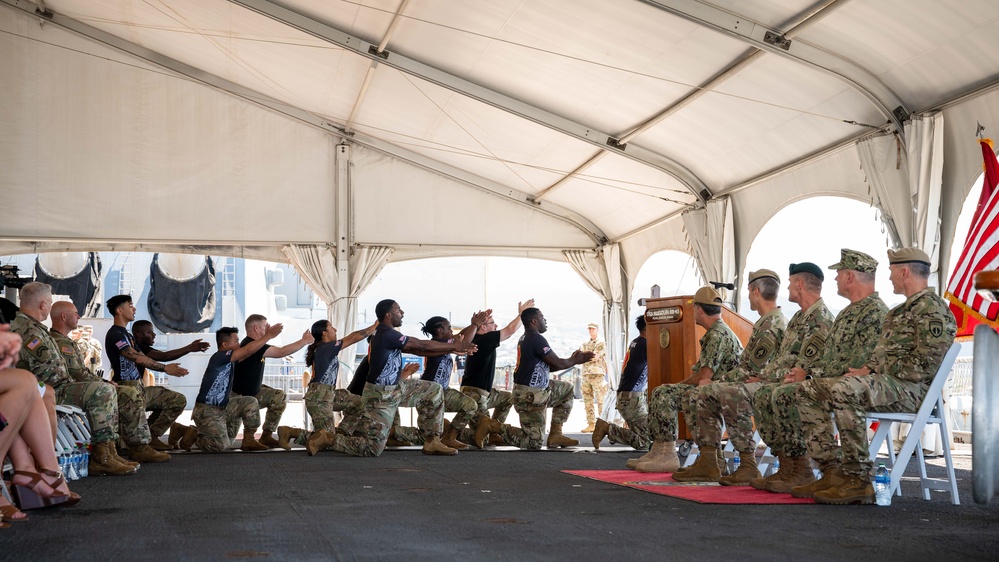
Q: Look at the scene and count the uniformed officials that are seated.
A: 7